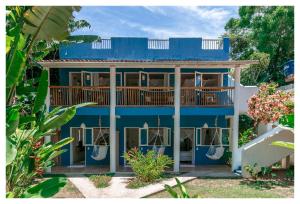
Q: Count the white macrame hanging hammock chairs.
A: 3